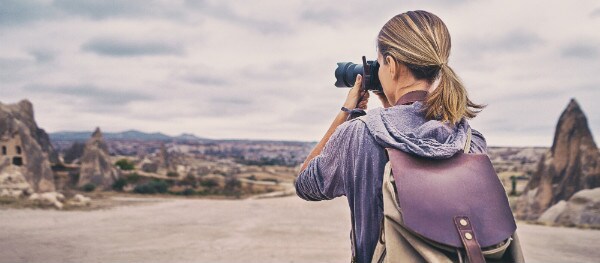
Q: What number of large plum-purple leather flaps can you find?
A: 1